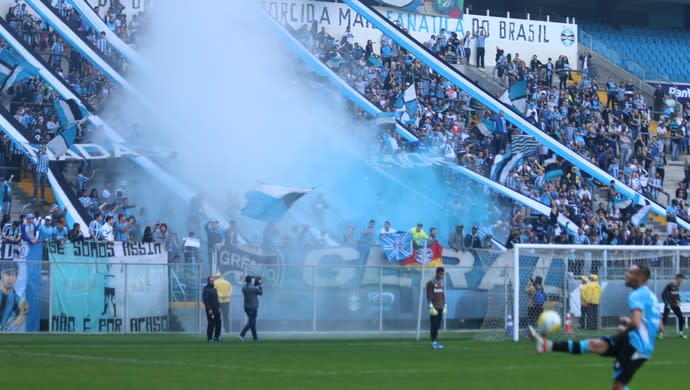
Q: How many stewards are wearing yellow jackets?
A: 3